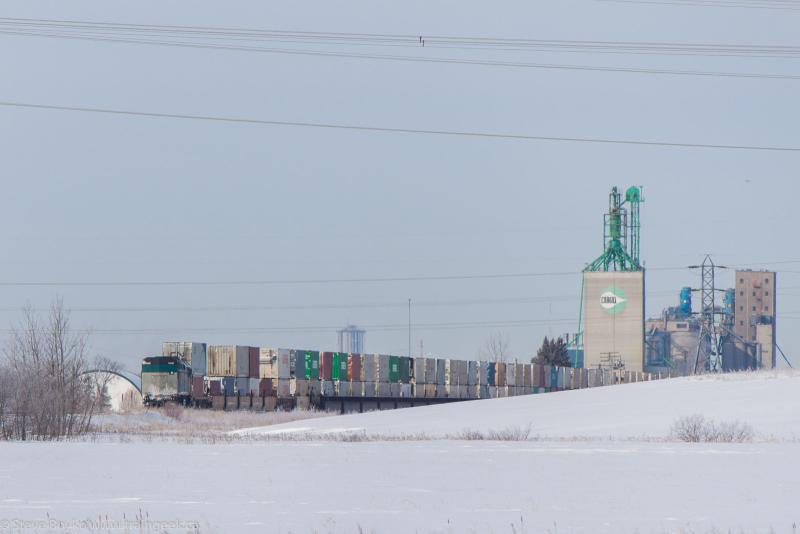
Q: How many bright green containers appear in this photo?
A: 3